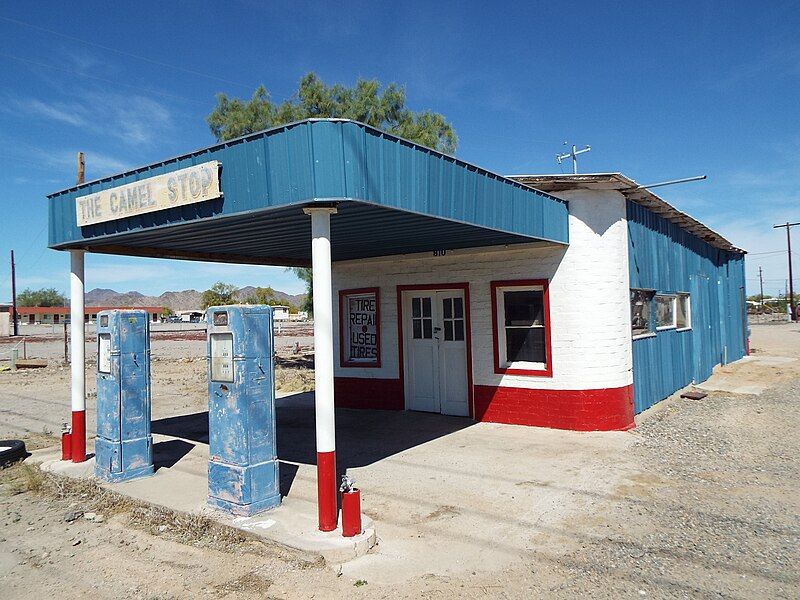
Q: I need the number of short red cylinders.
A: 2